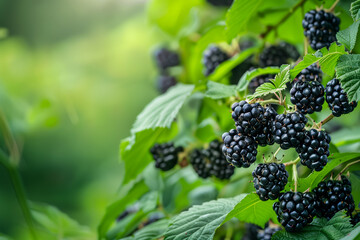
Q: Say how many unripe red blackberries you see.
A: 0